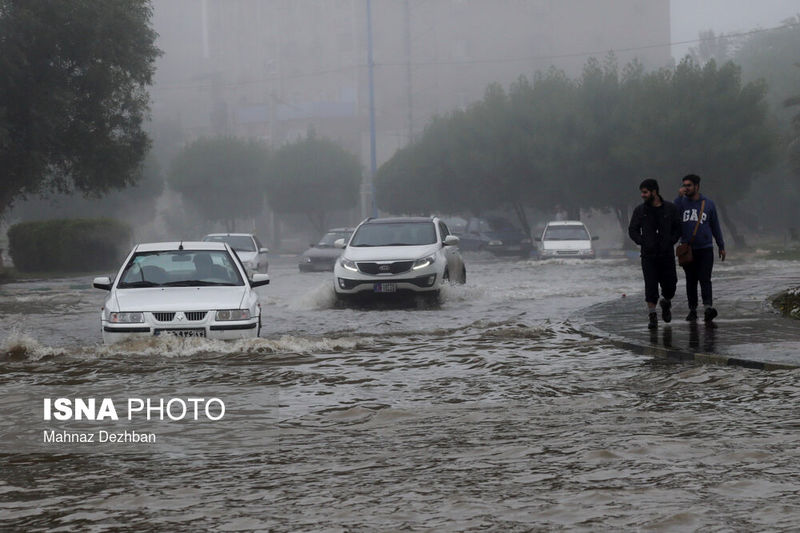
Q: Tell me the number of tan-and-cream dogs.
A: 0